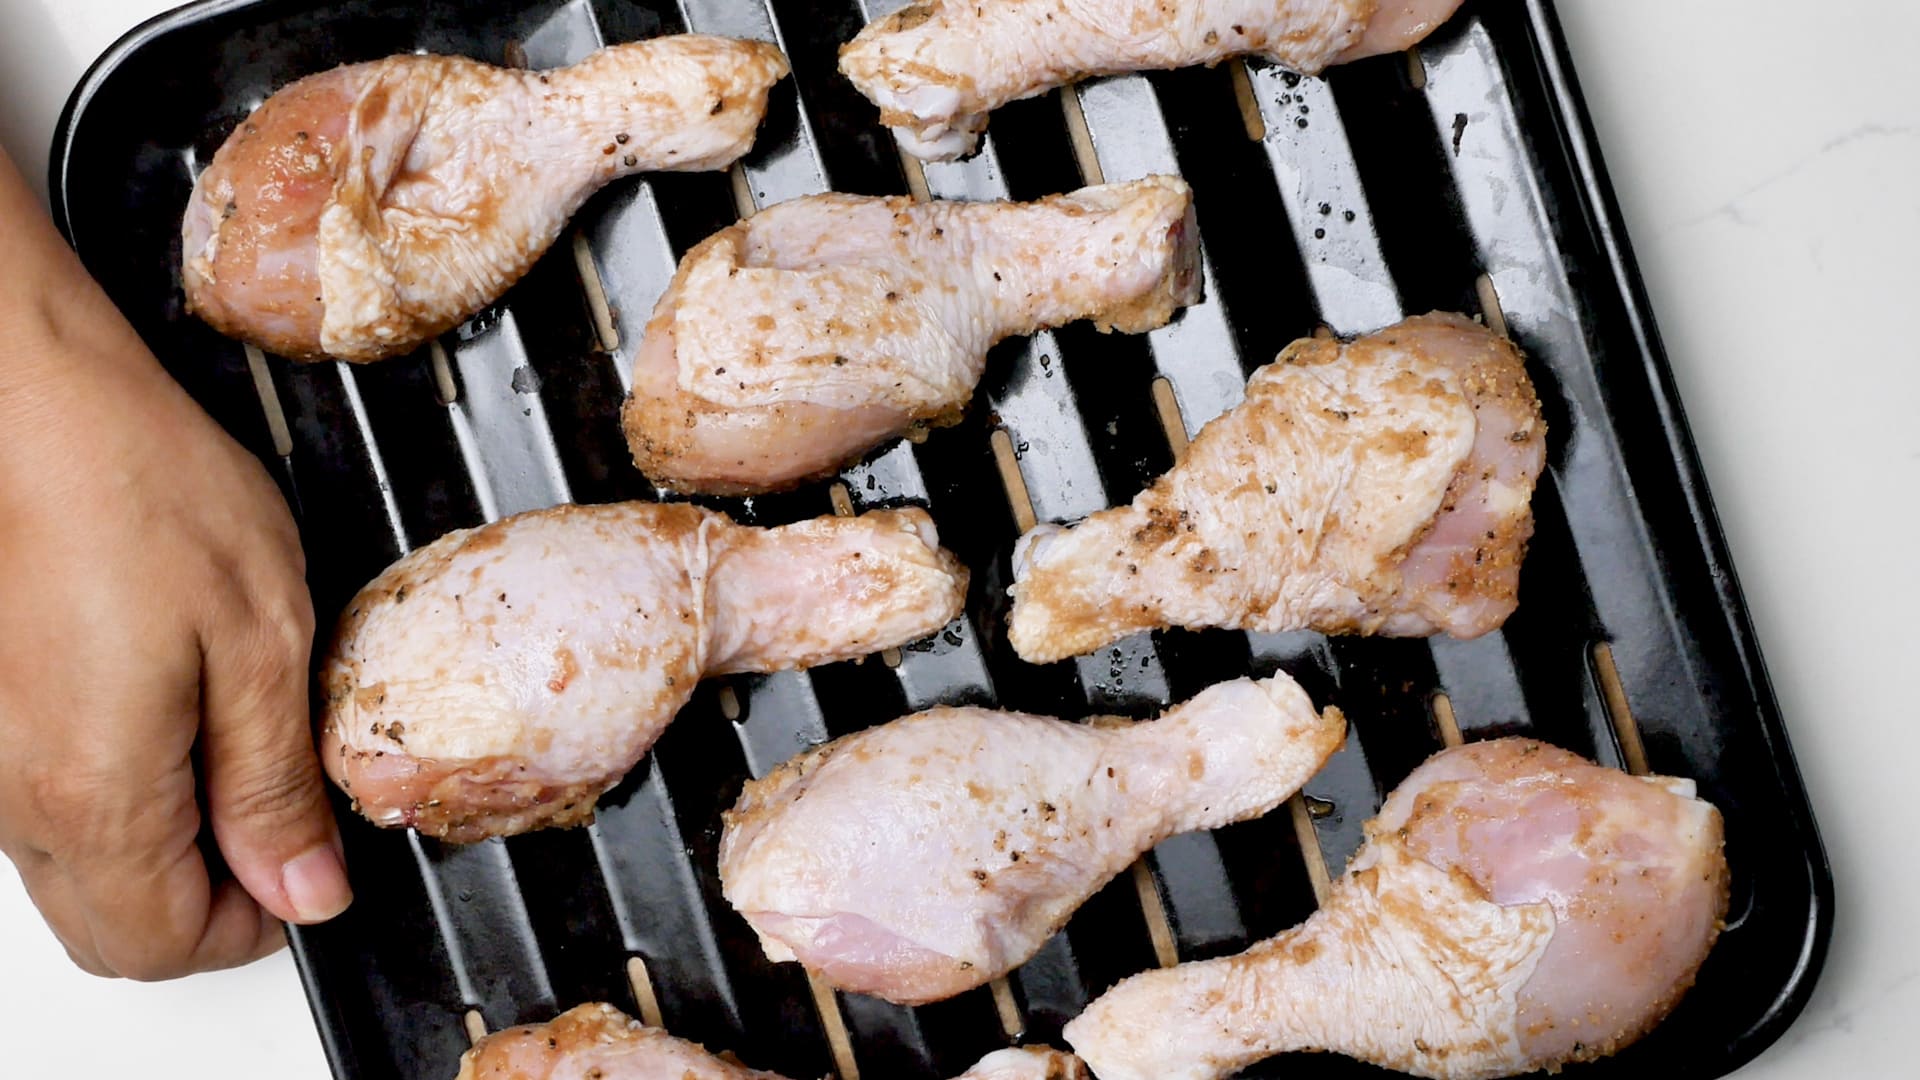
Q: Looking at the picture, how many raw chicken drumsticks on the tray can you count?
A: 8